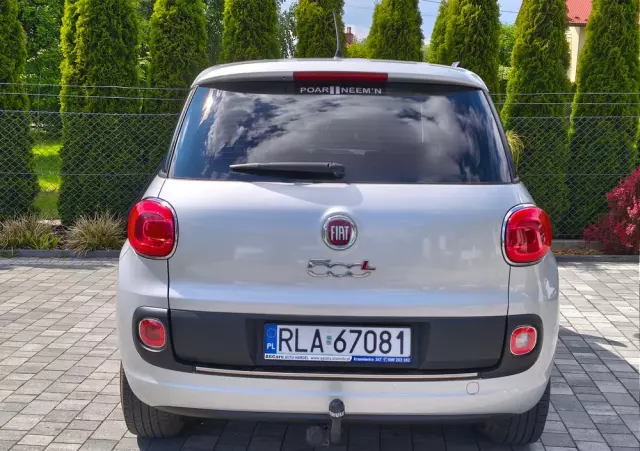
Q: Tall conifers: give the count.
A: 9